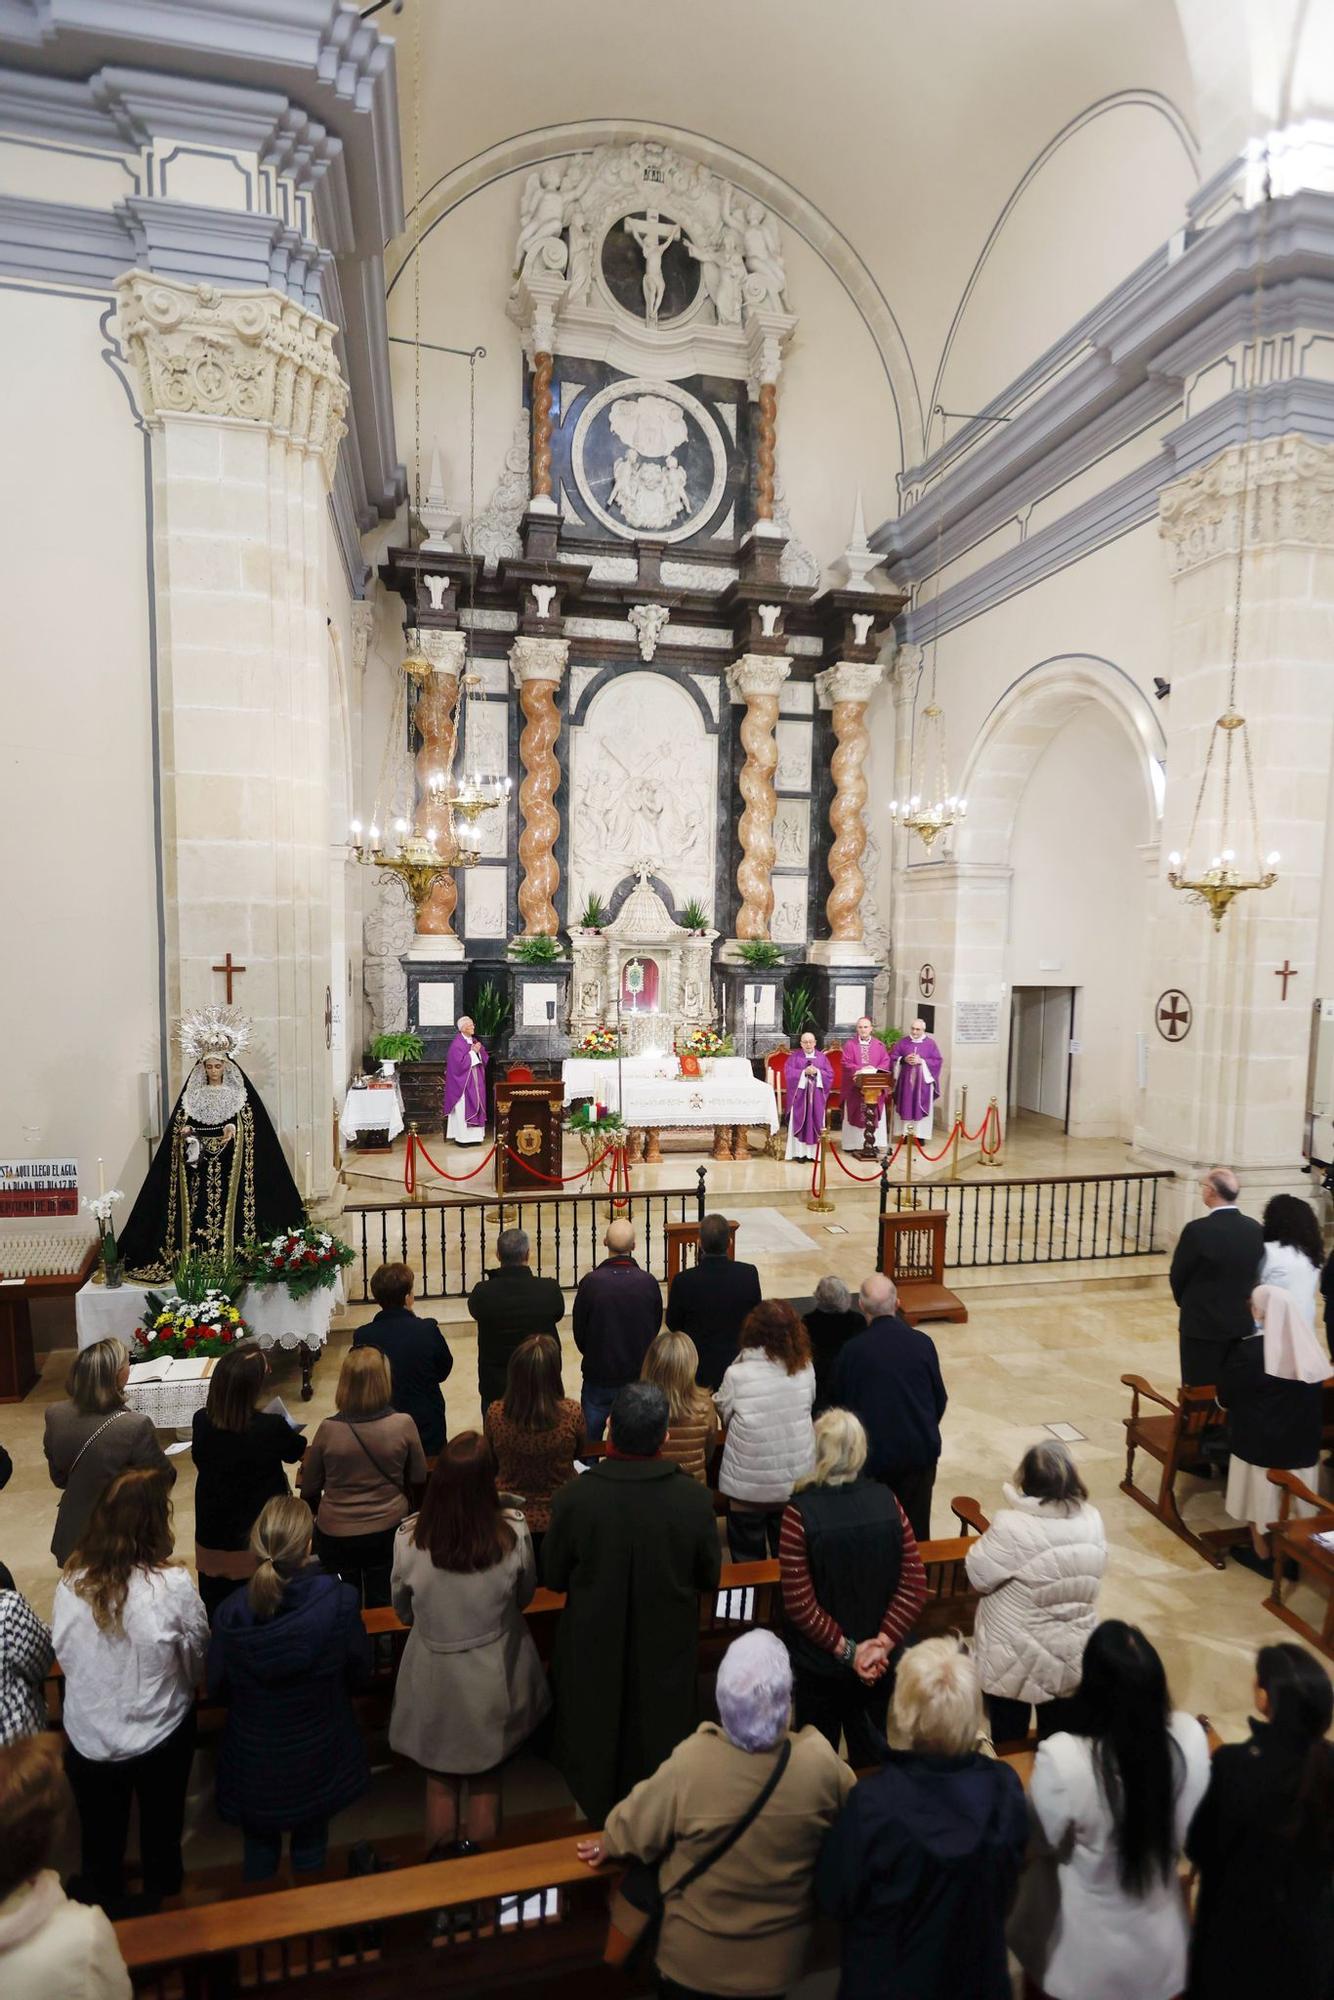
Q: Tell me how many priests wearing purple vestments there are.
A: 4